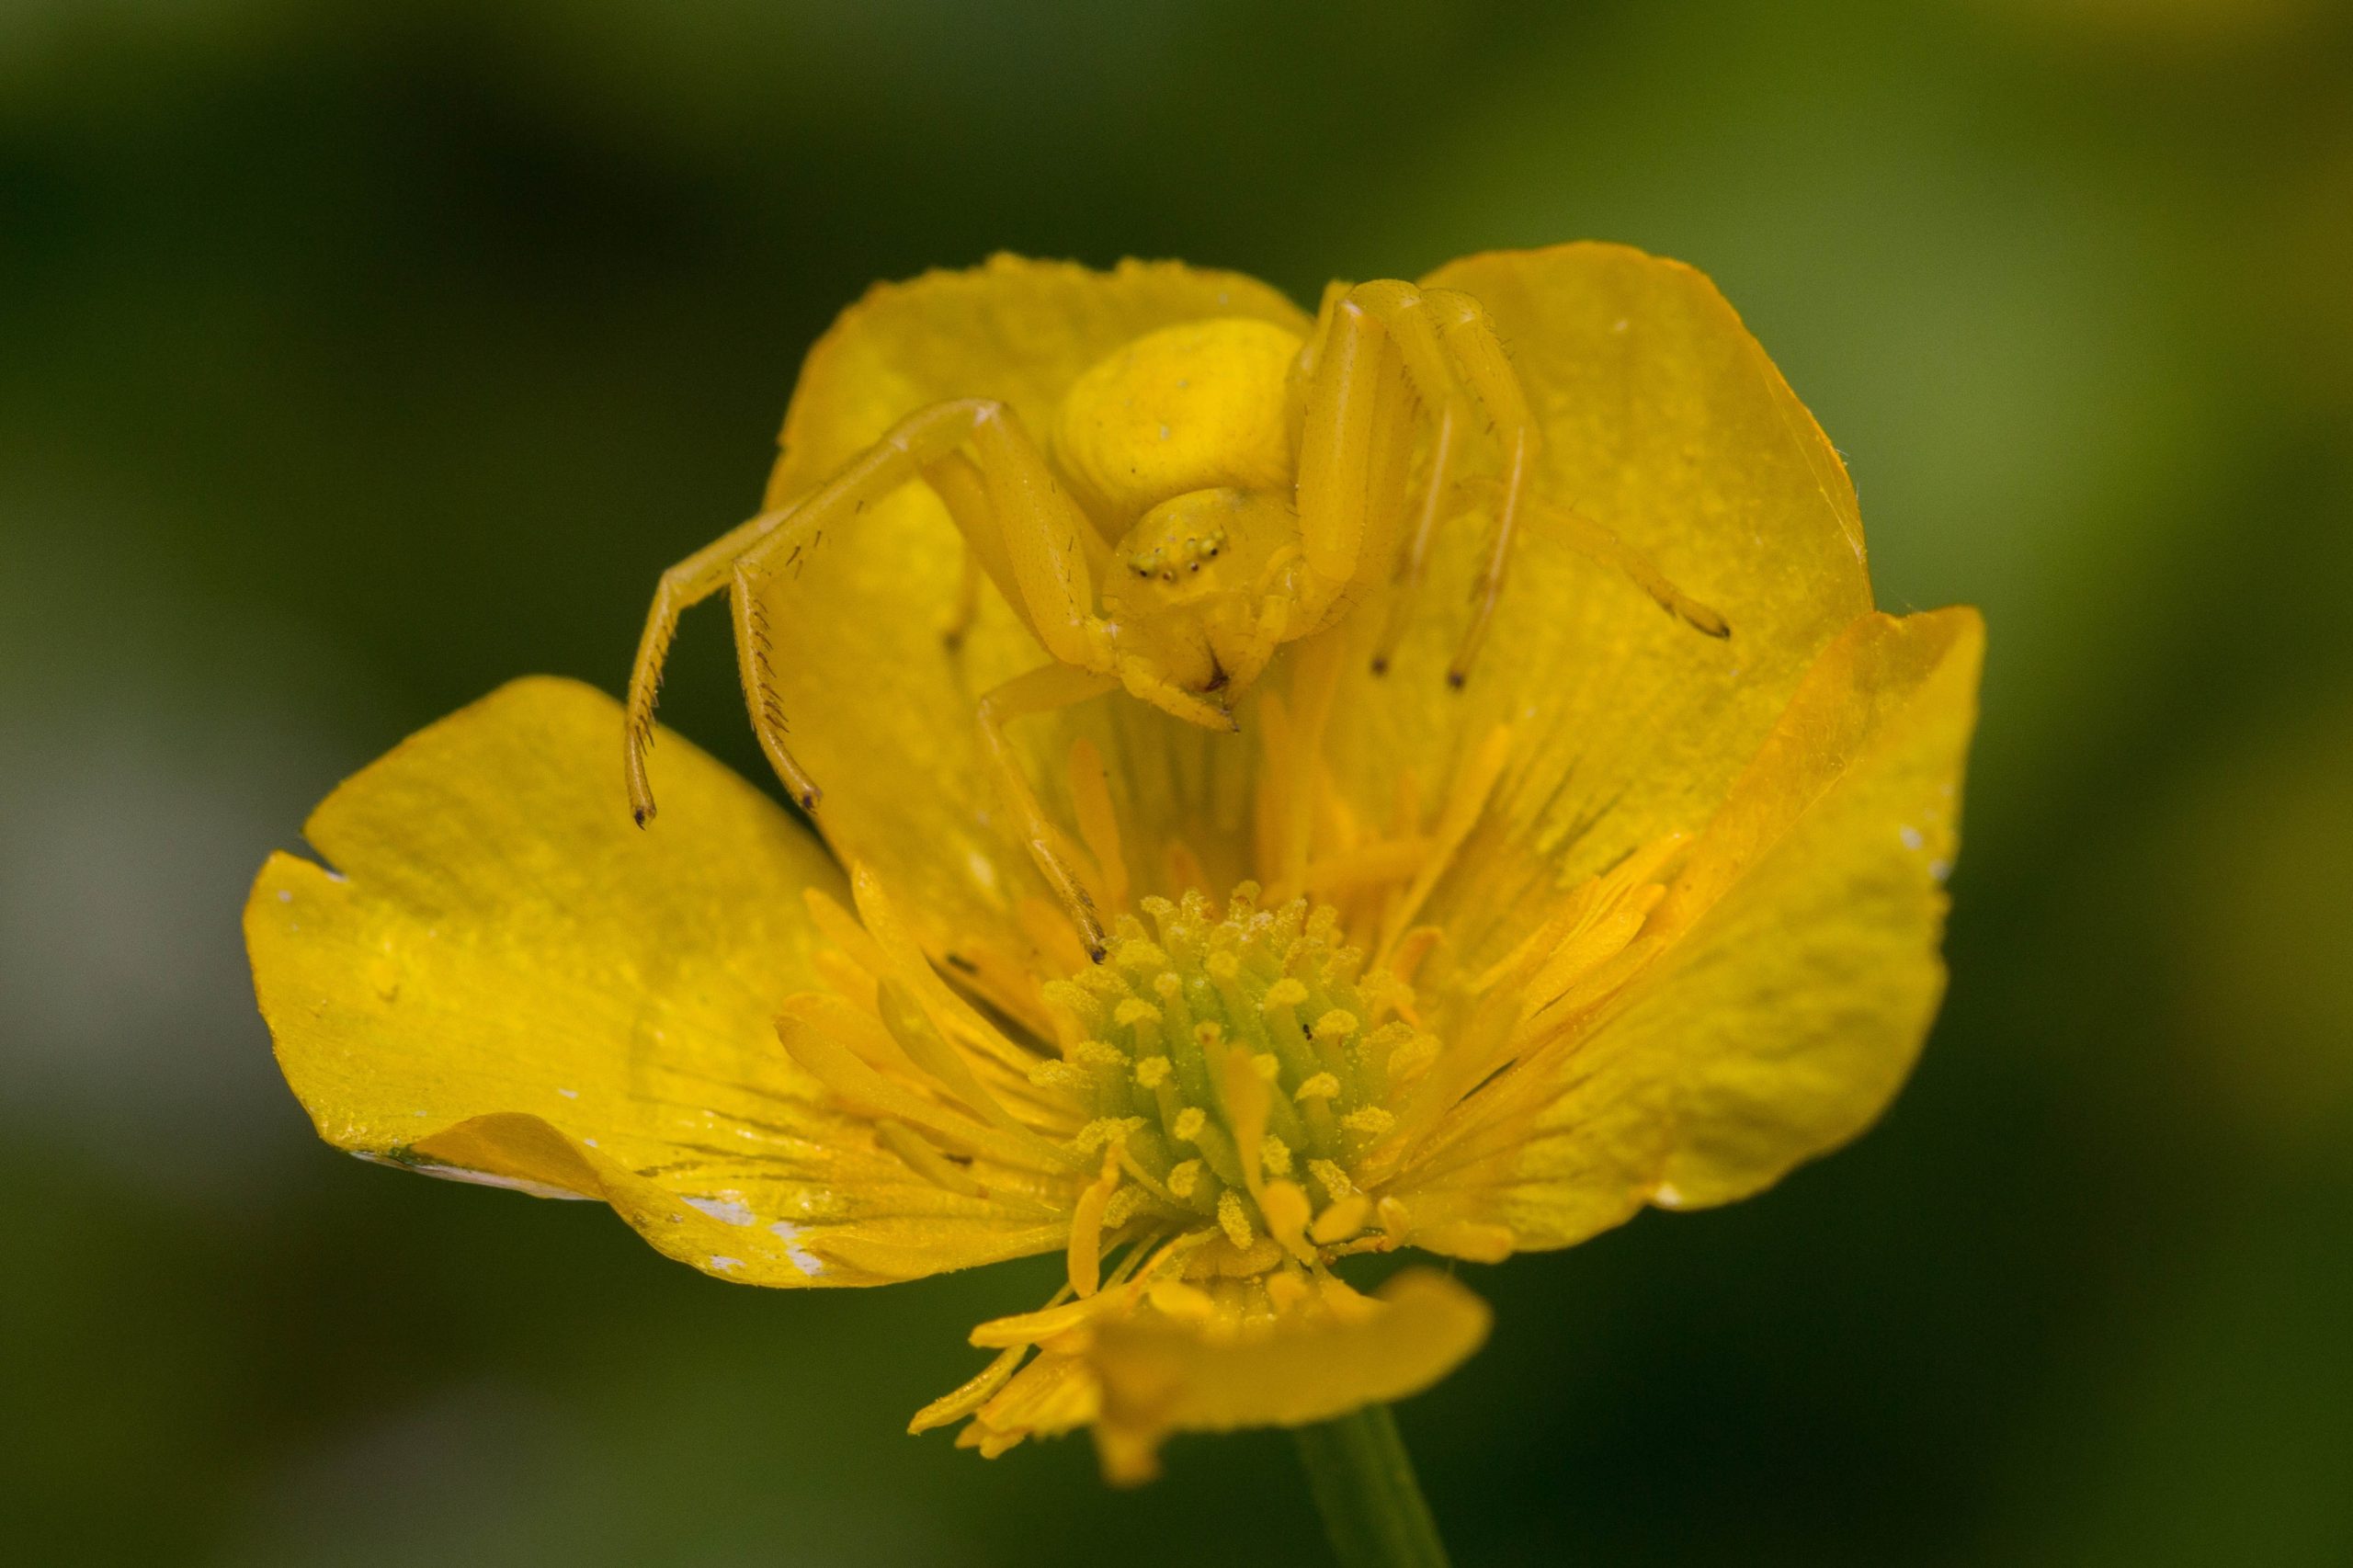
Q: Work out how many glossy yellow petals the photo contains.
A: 5